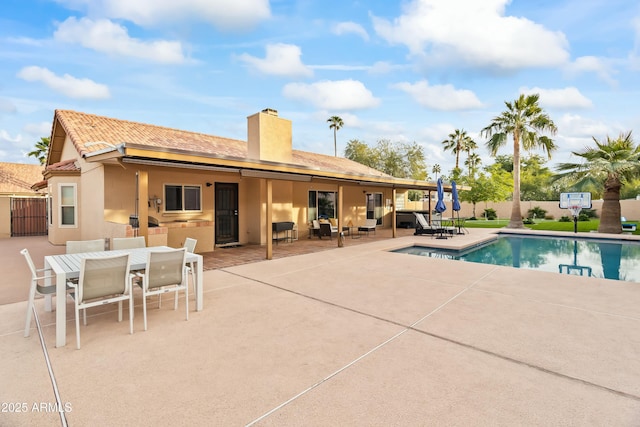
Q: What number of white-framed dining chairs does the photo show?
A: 6